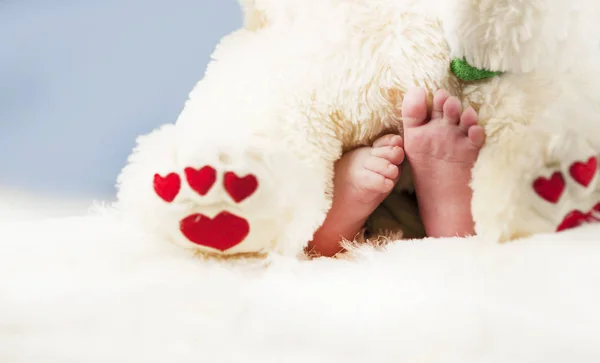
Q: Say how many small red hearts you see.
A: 5